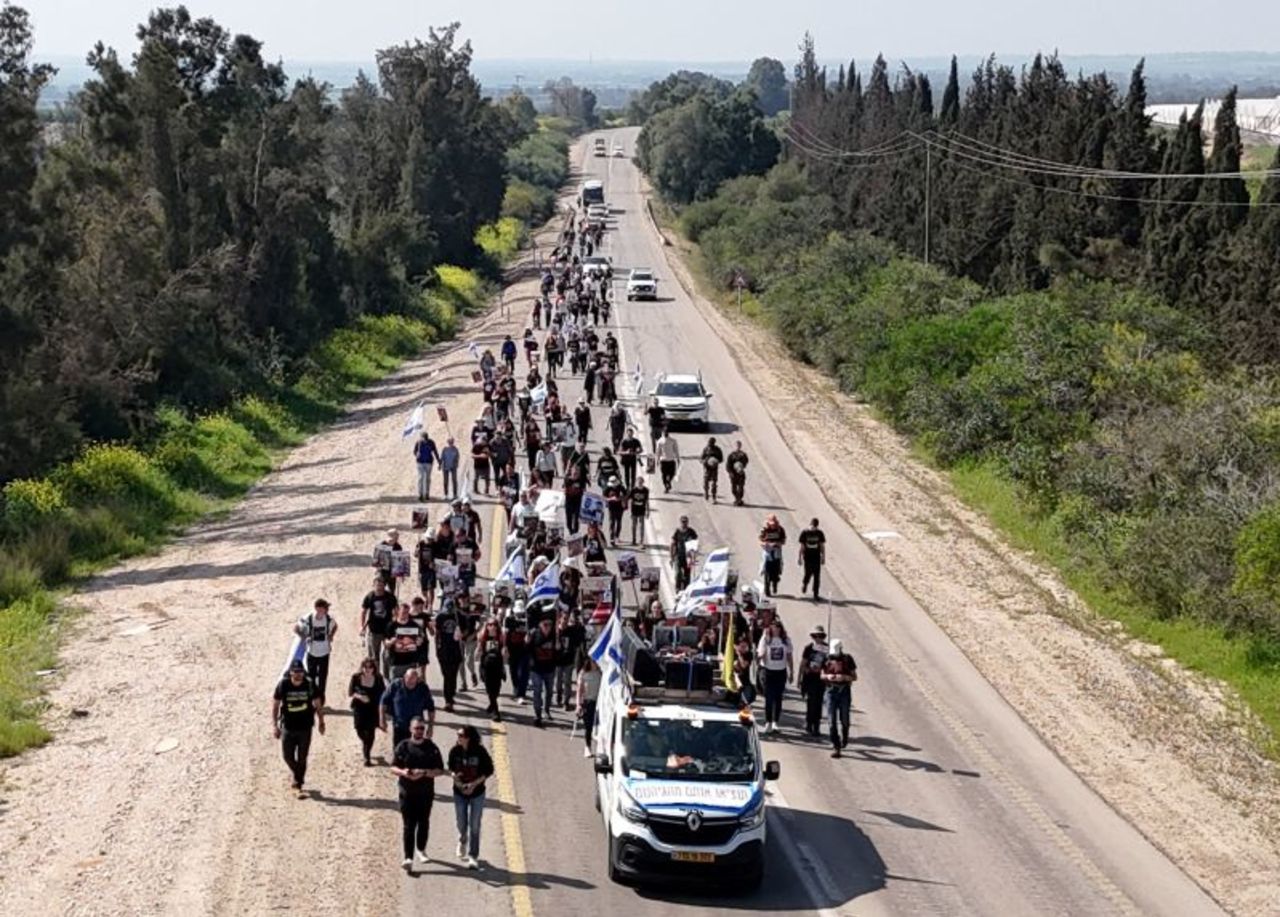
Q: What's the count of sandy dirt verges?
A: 2